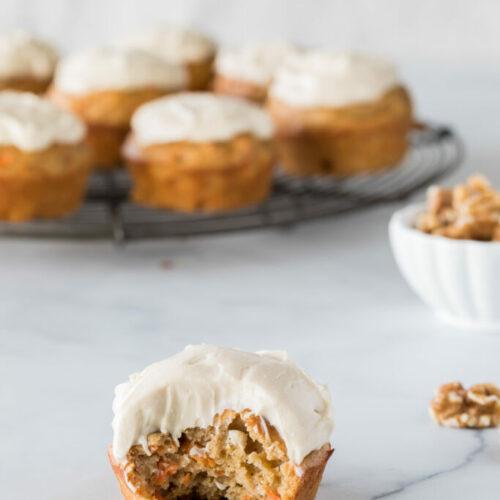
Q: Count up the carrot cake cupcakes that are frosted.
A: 8